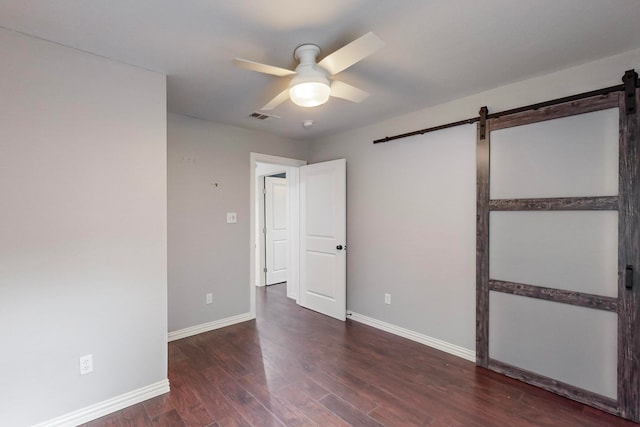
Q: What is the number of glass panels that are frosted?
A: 3